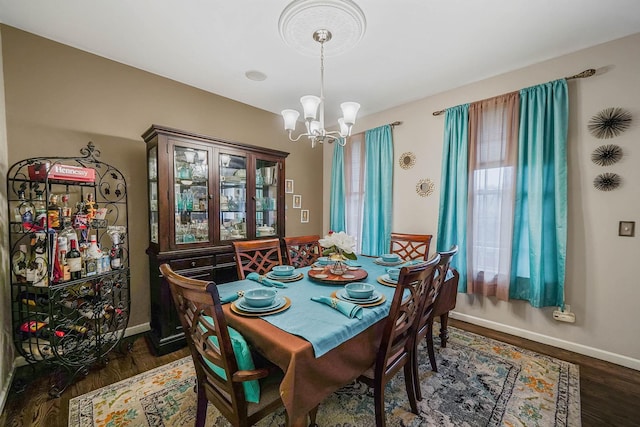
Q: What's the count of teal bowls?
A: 6